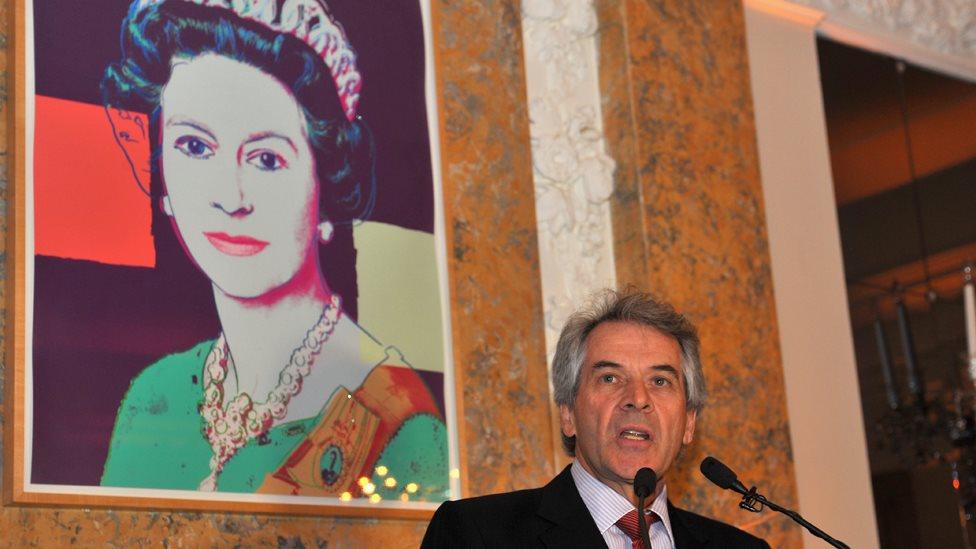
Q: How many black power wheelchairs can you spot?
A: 0